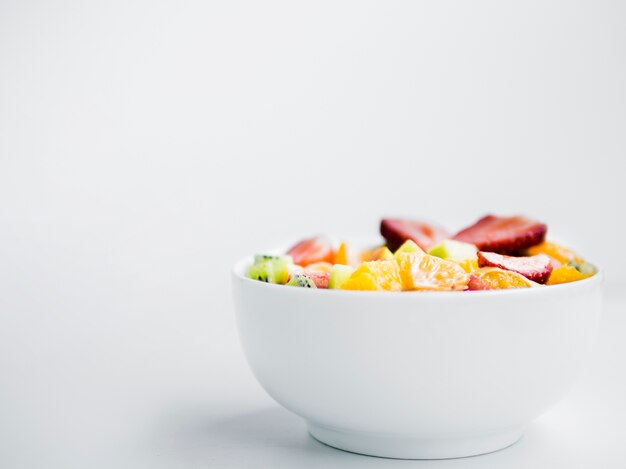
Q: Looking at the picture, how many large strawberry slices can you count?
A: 3